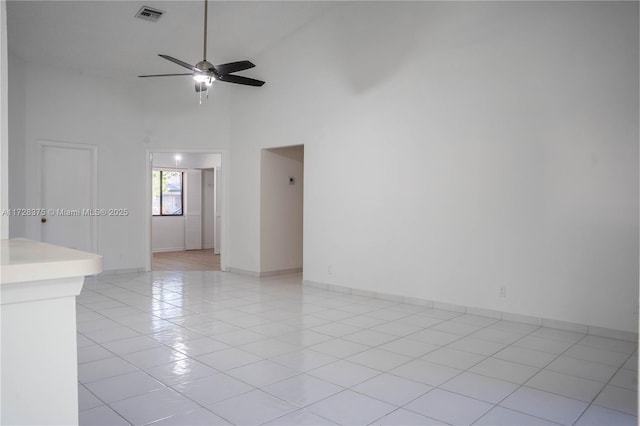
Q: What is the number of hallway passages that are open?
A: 2